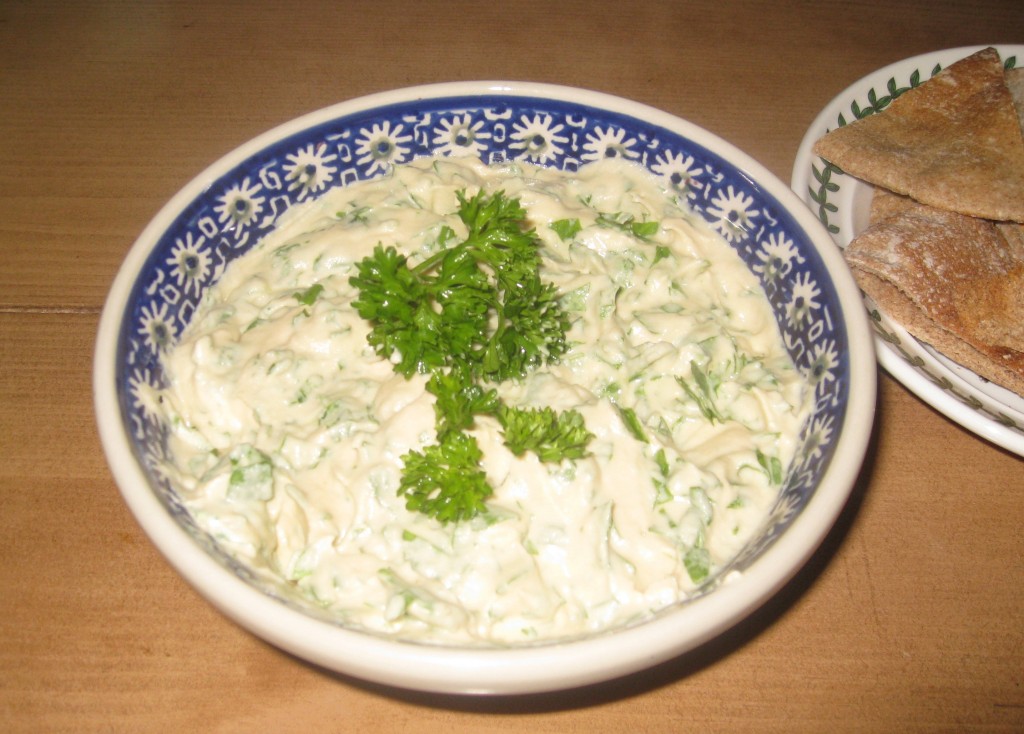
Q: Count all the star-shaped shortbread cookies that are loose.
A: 0